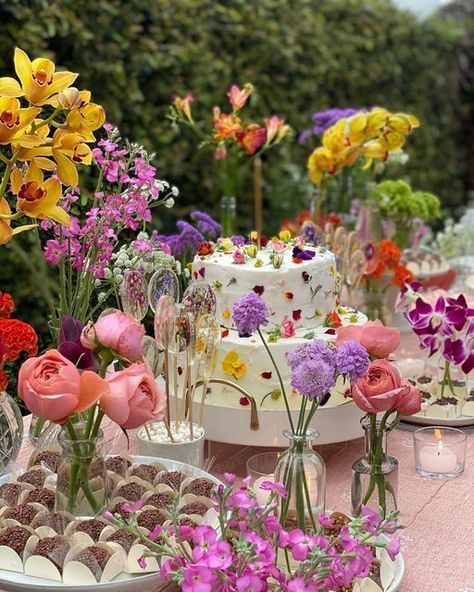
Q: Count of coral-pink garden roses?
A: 6